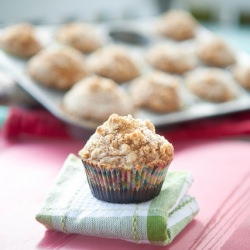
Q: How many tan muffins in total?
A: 12